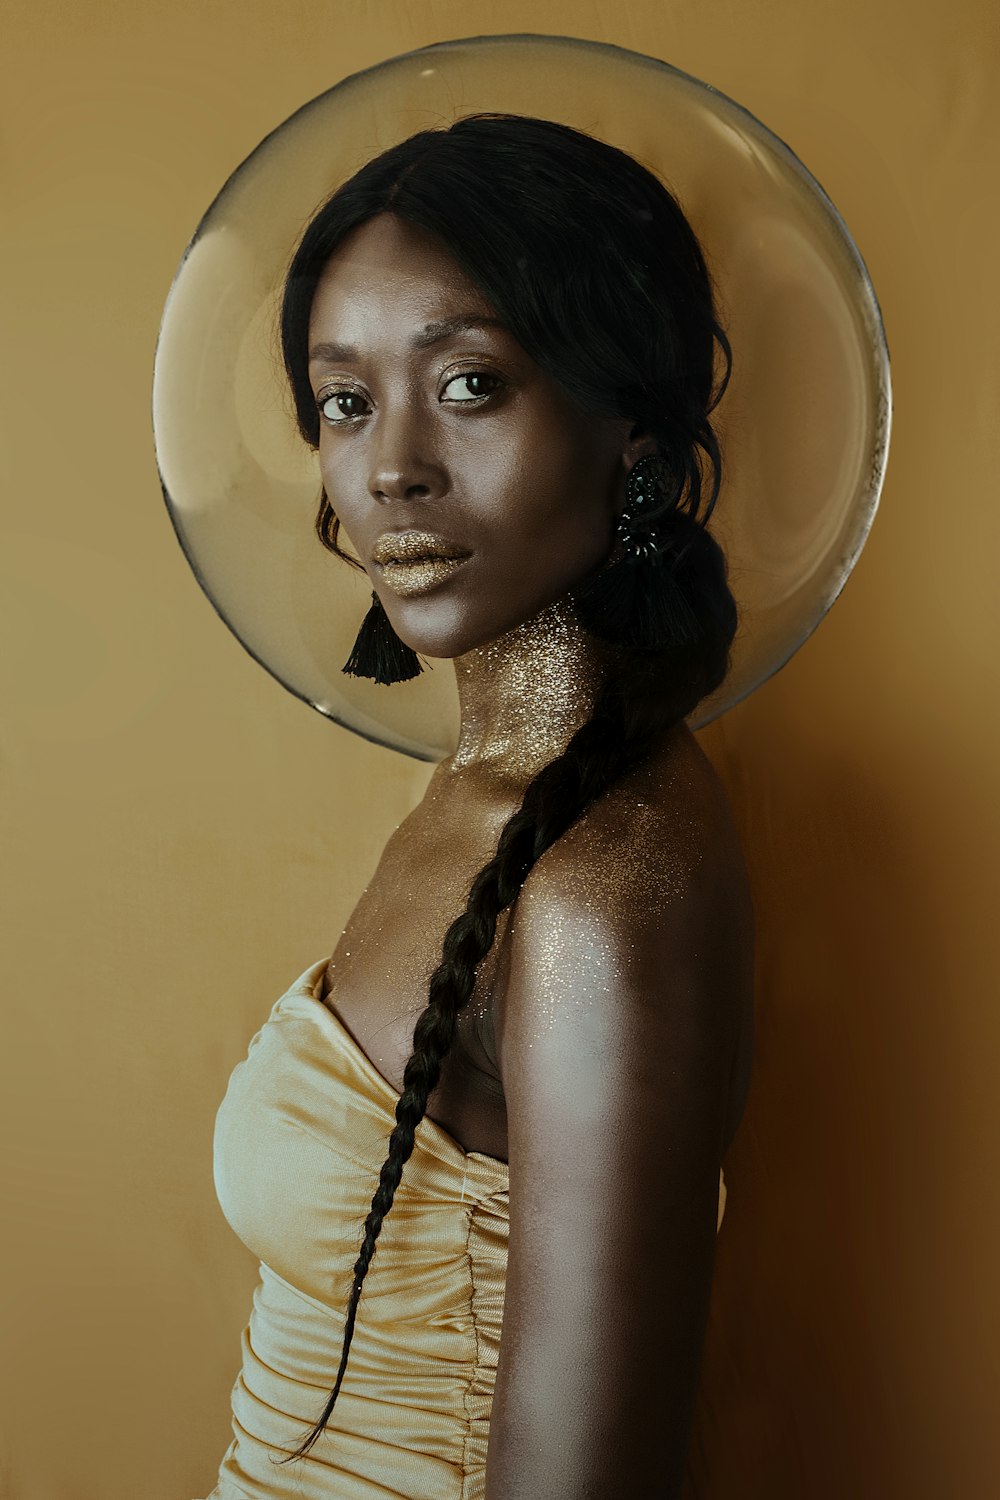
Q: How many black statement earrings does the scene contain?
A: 2